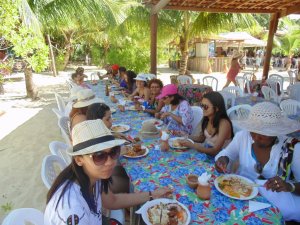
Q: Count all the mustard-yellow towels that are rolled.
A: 0